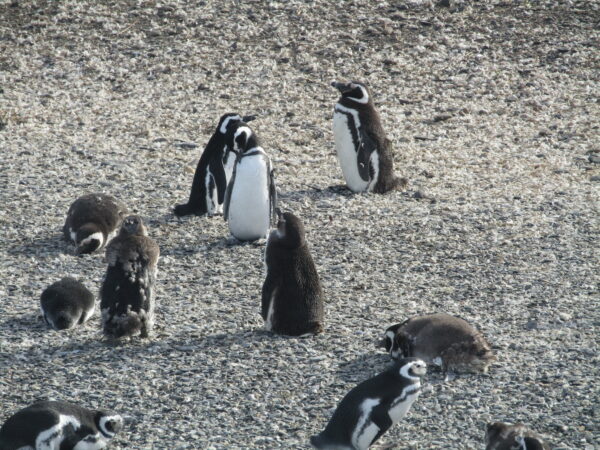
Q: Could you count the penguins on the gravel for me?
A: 11